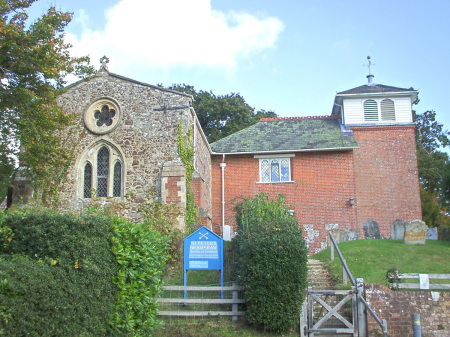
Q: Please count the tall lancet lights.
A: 3